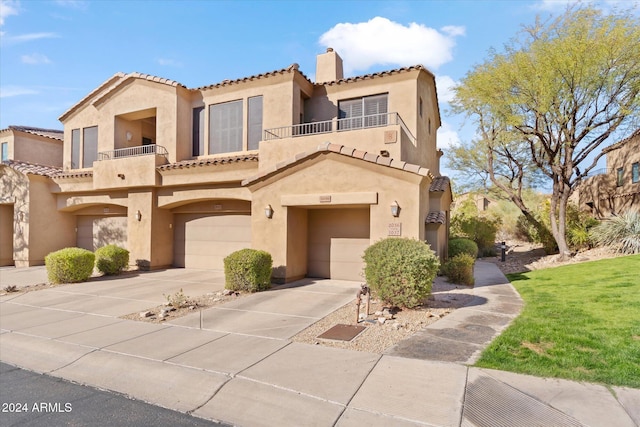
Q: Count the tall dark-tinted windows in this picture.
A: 5